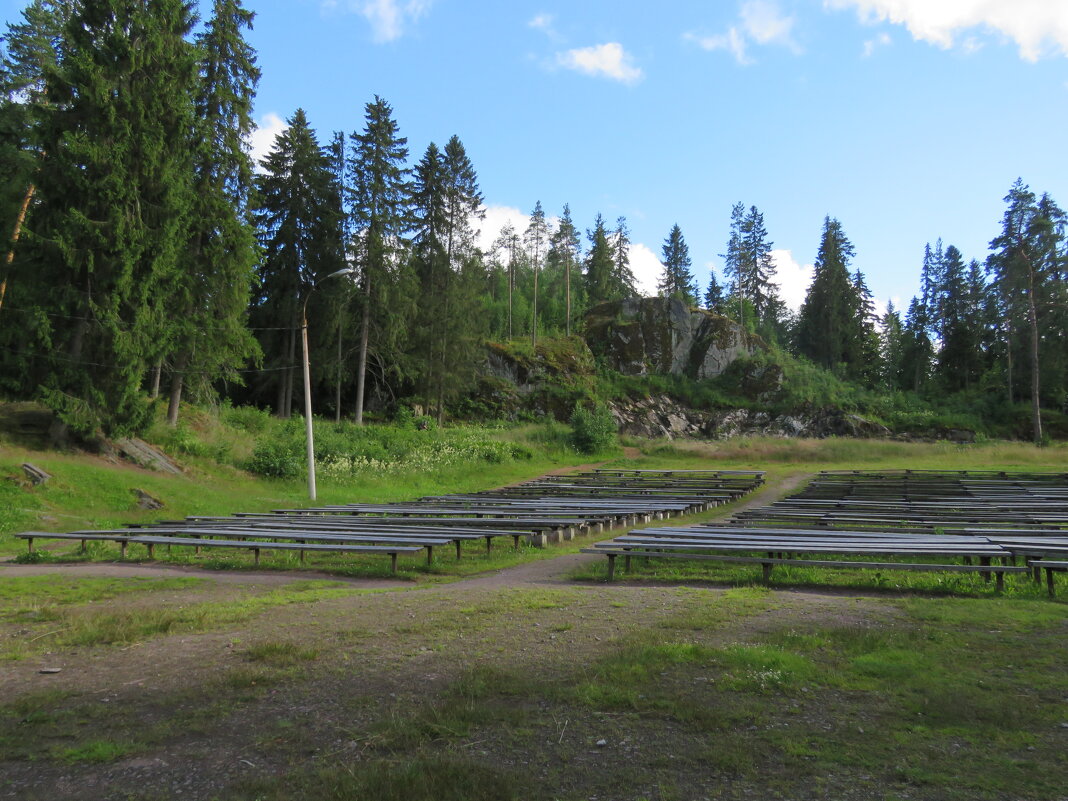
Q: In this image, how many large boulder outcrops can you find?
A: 1